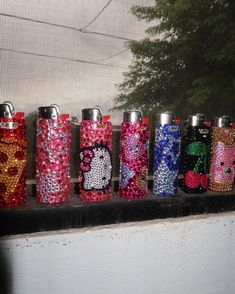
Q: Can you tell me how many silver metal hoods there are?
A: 7